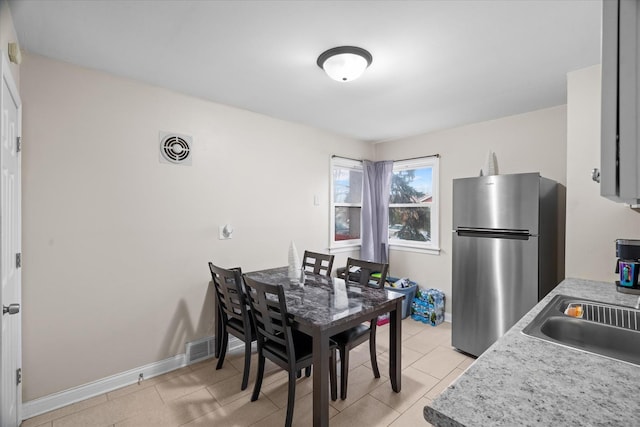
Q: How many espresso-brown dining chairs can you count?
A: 4